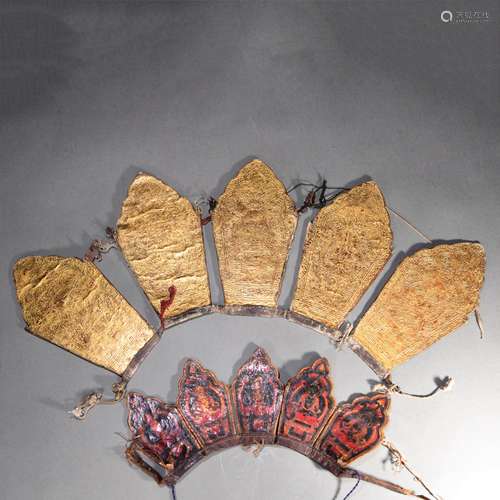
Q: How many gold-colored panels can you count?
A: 5